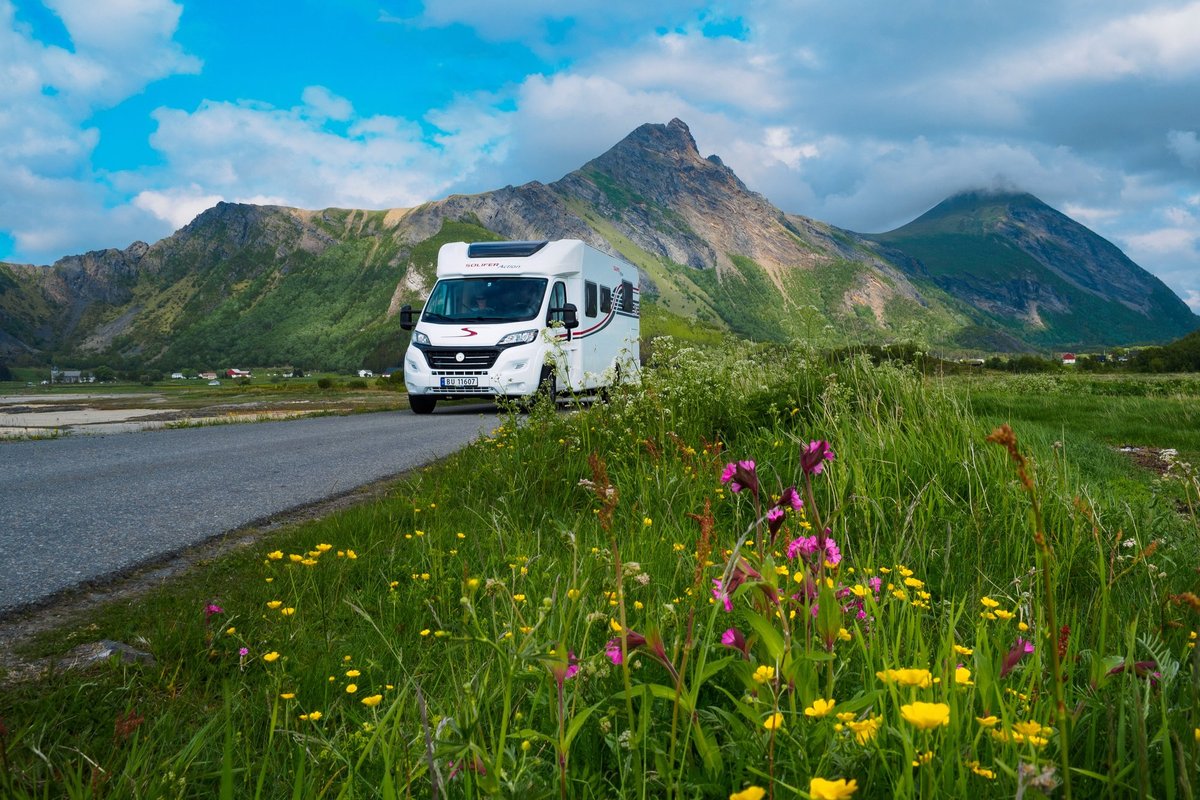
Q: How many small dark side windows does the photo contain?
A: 3